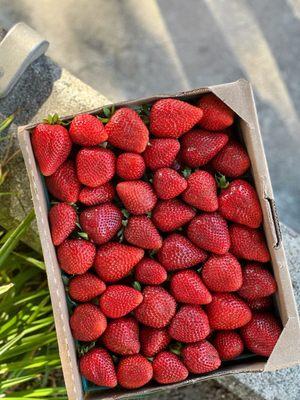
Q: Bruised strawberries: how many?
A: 0